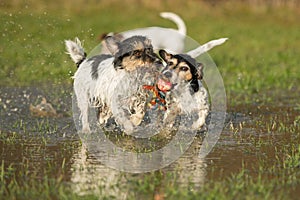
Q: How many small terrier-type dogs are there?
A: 3